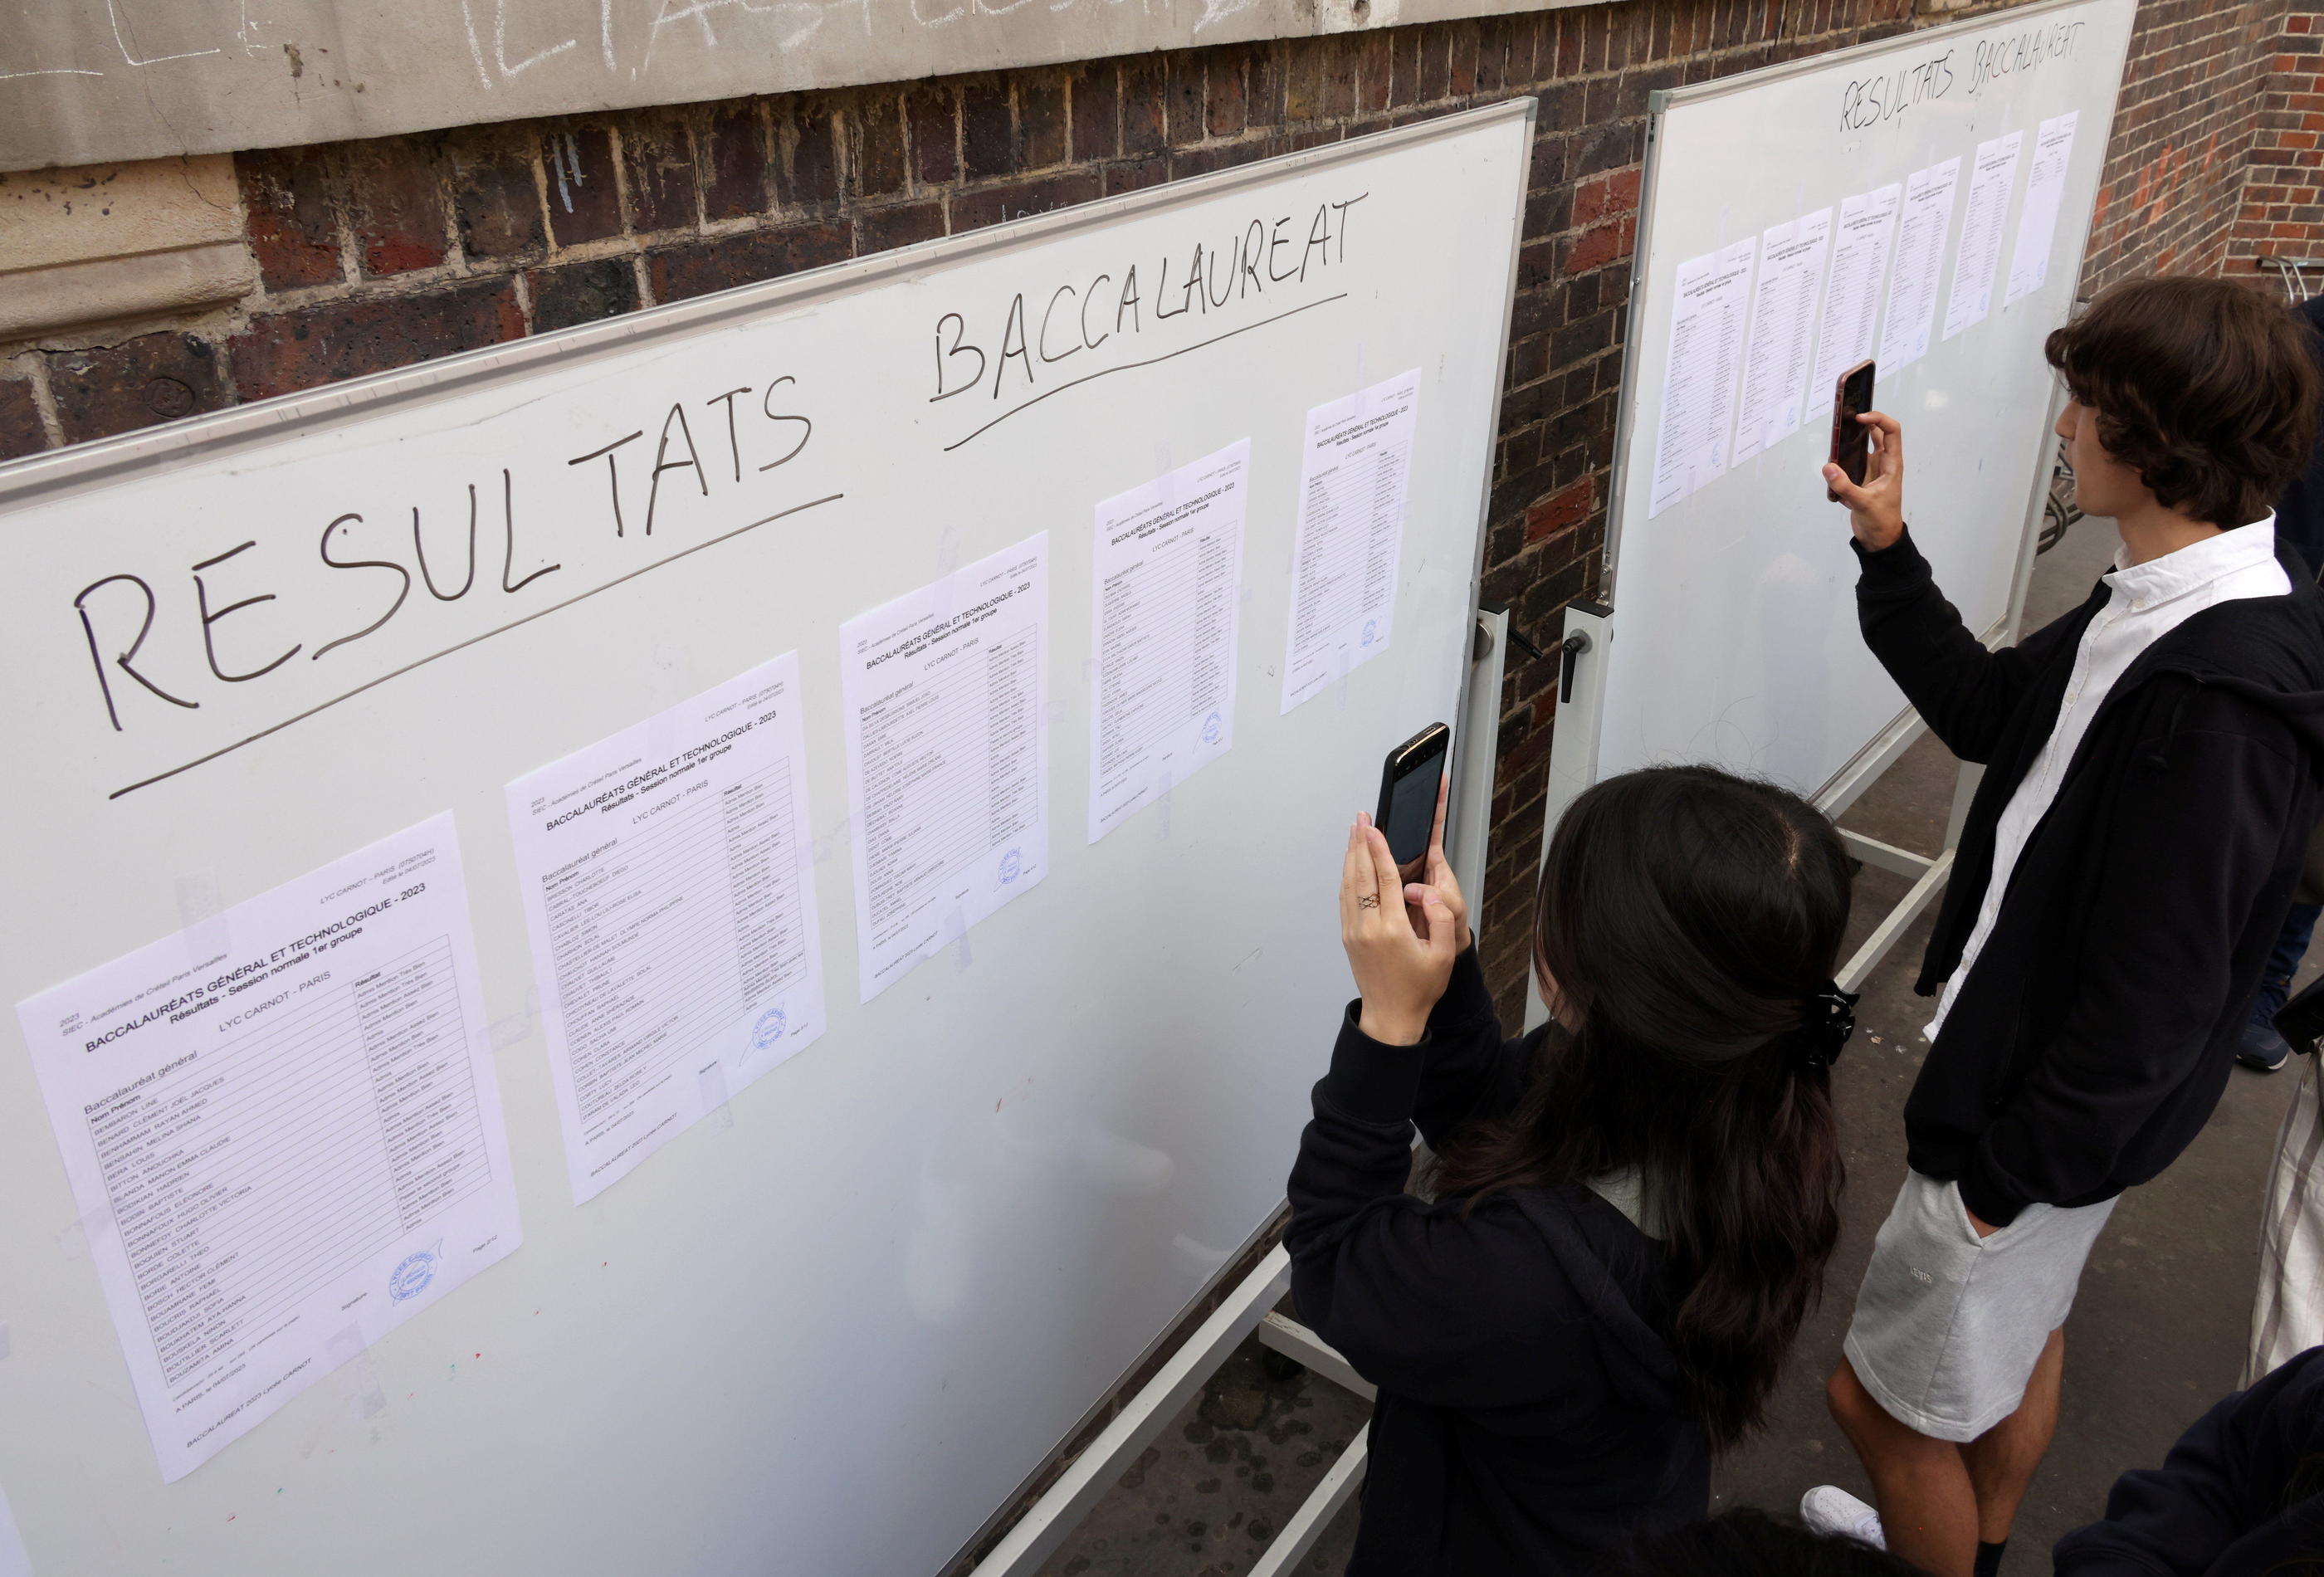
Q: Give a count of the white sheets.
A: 11